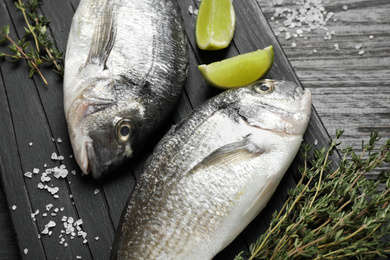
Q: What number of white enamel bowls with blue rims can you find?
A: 0